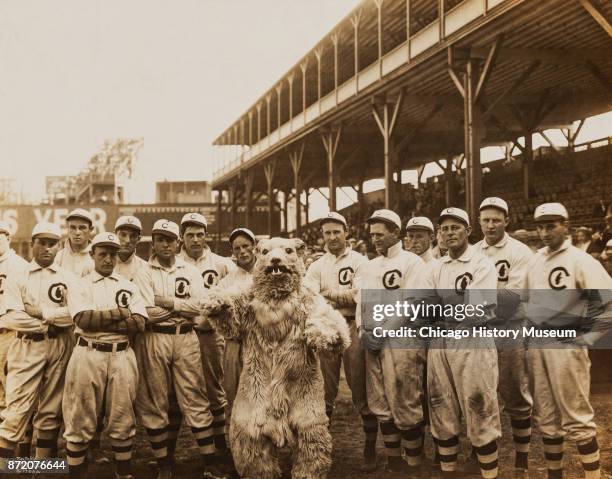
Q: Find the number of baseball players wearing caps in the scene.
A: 14